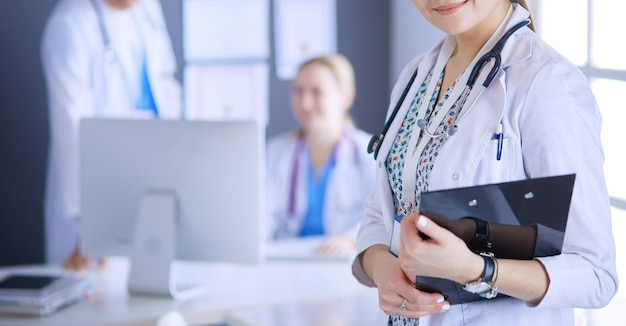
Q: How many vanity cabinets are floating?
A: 0